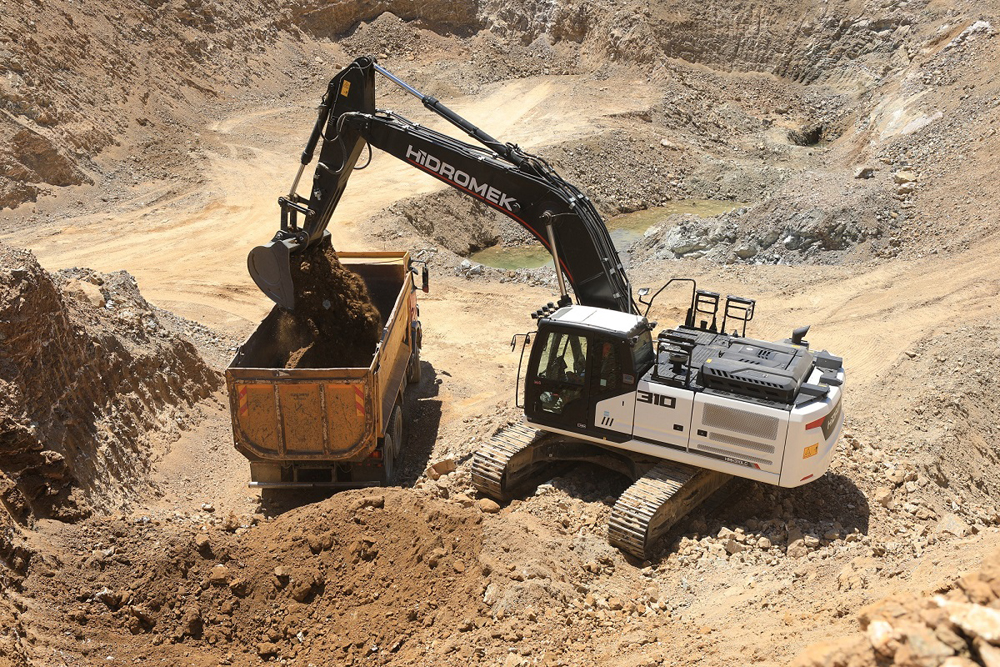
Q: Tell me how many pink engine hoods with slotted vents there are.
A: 0